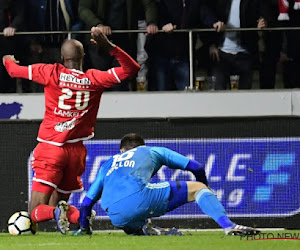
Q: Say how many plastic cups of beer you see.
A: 3